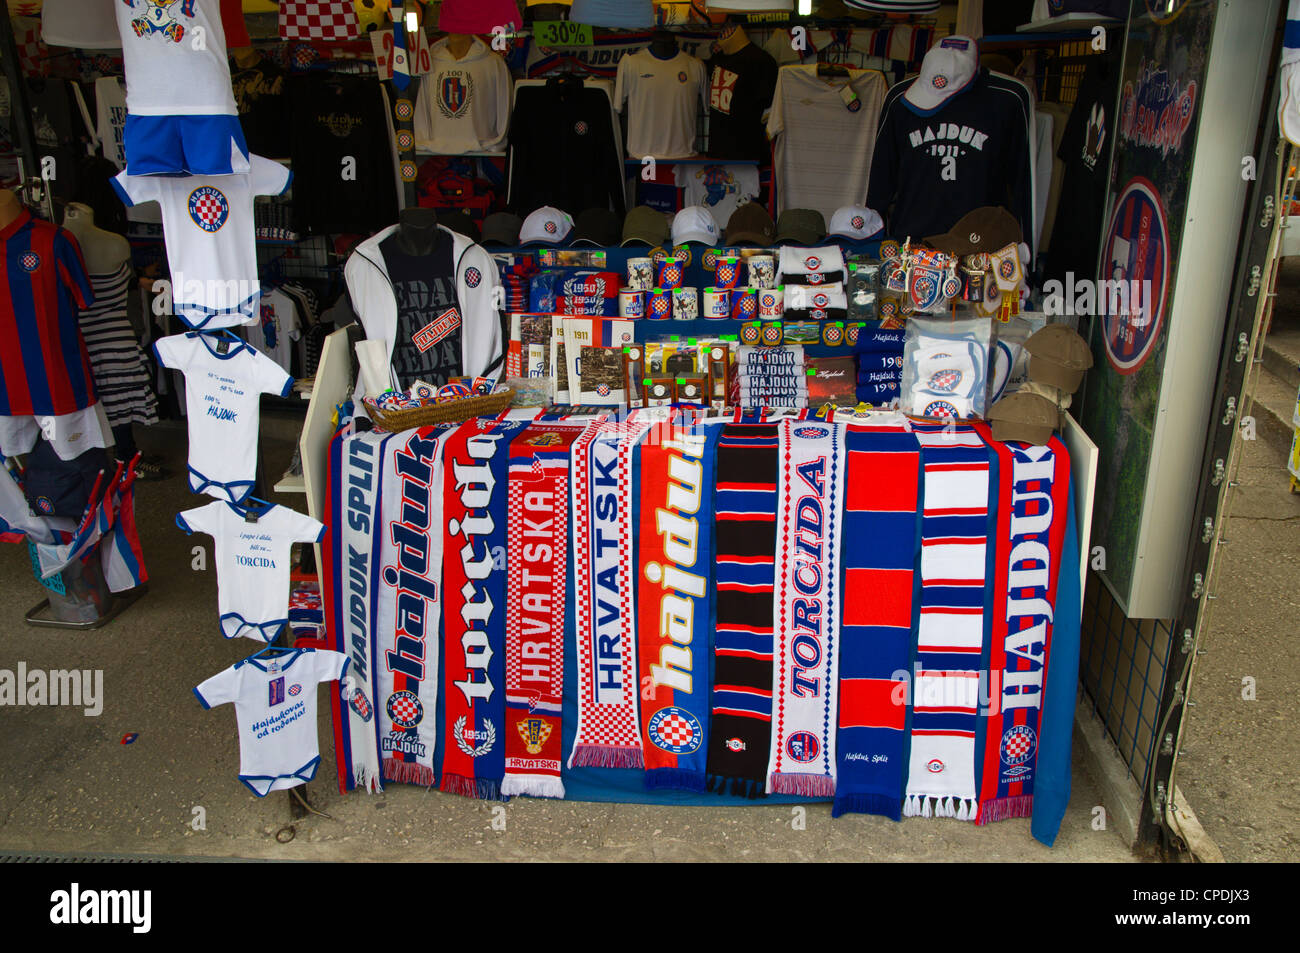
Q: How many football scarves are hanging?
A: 11